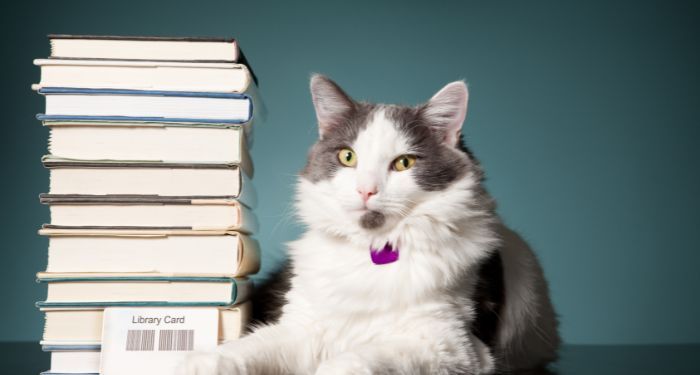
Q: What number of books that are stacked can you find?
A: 10